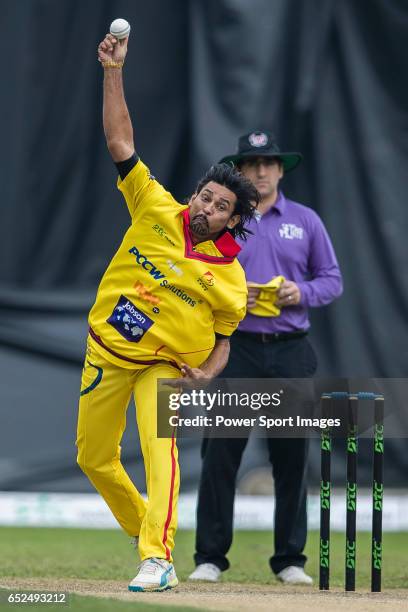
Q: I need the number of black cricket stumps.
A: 3